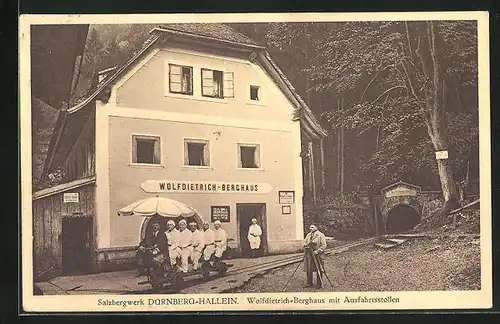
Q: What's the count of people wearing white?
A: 6